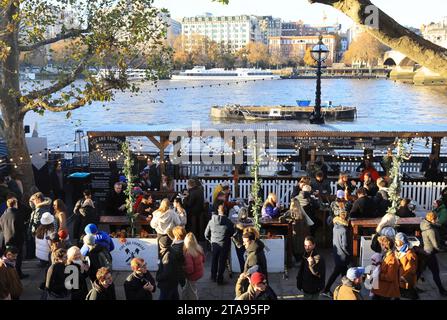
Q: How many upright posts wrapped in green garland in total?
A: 3